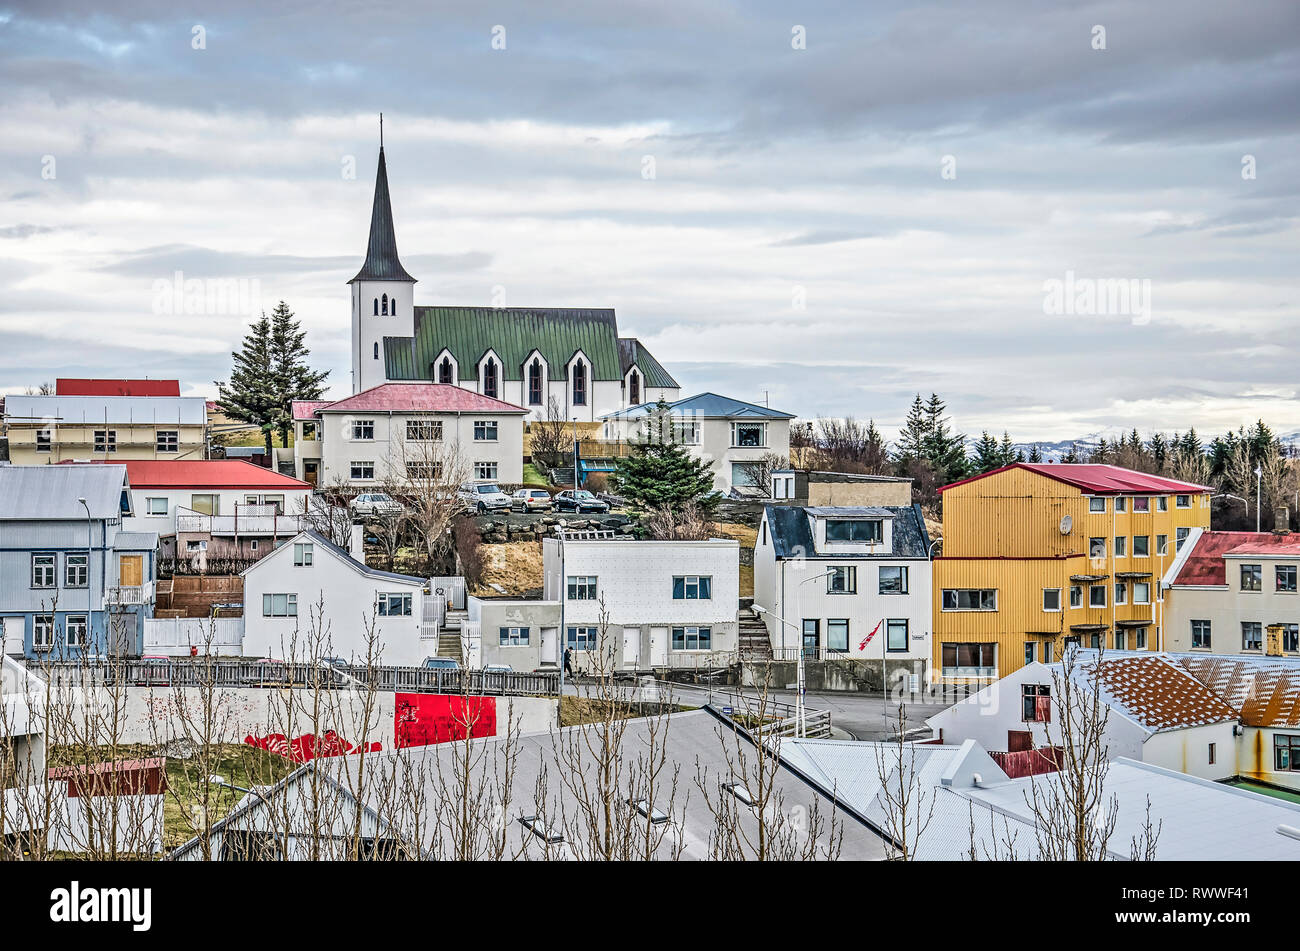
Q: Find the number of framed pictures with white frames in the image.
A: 0